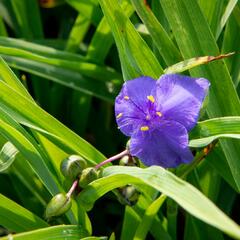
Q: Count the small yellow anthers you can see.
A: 5